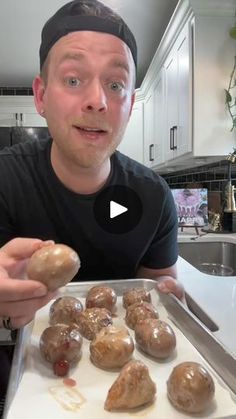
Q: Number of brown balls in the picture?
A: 11